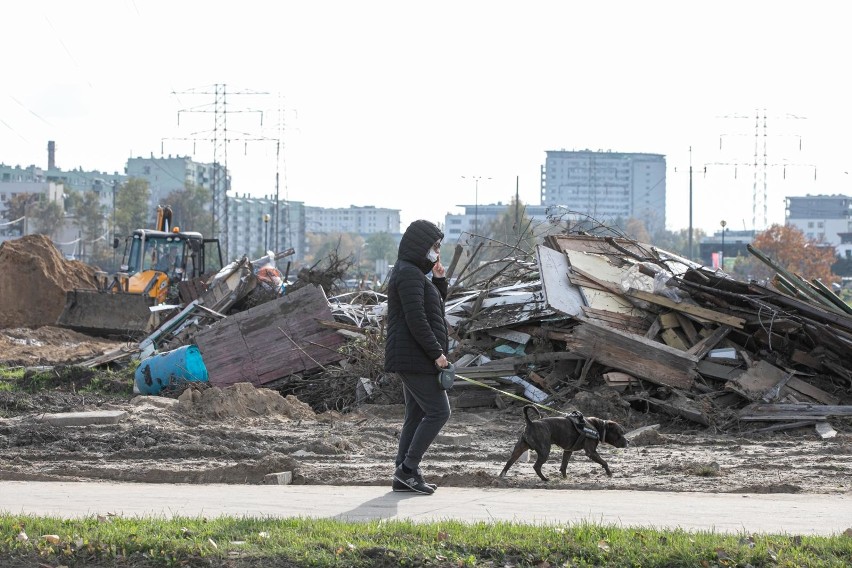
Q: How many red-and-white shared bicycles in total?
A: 0